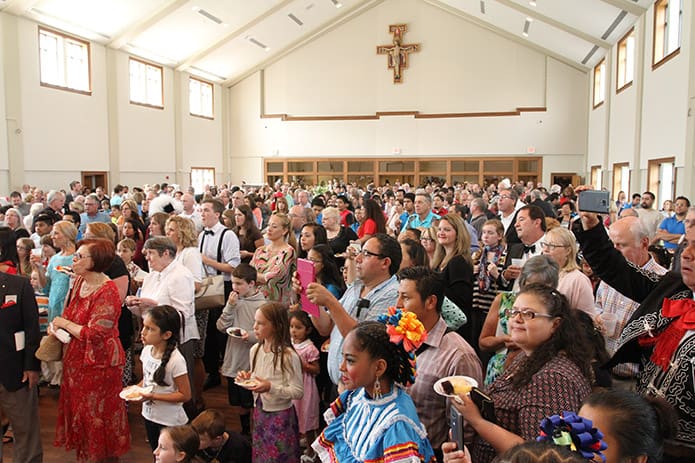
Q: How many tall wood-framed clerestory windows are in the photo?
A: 6